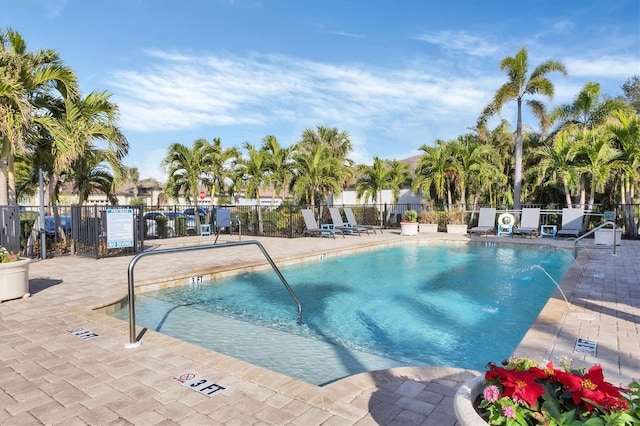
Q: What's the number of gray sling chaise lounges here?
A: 6